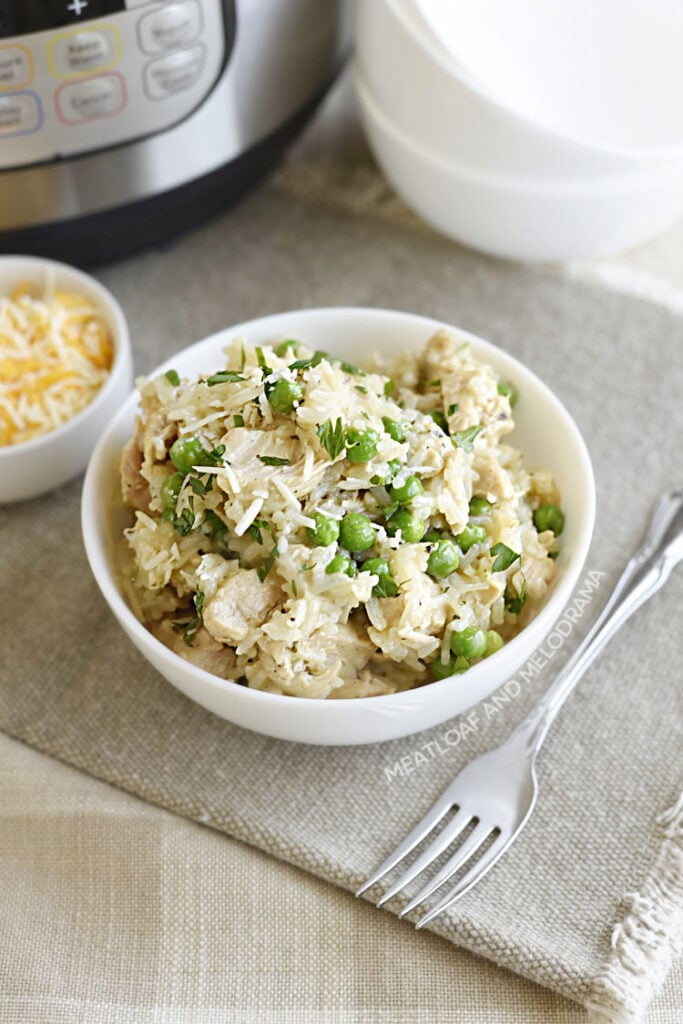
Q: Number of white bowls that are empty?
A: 2